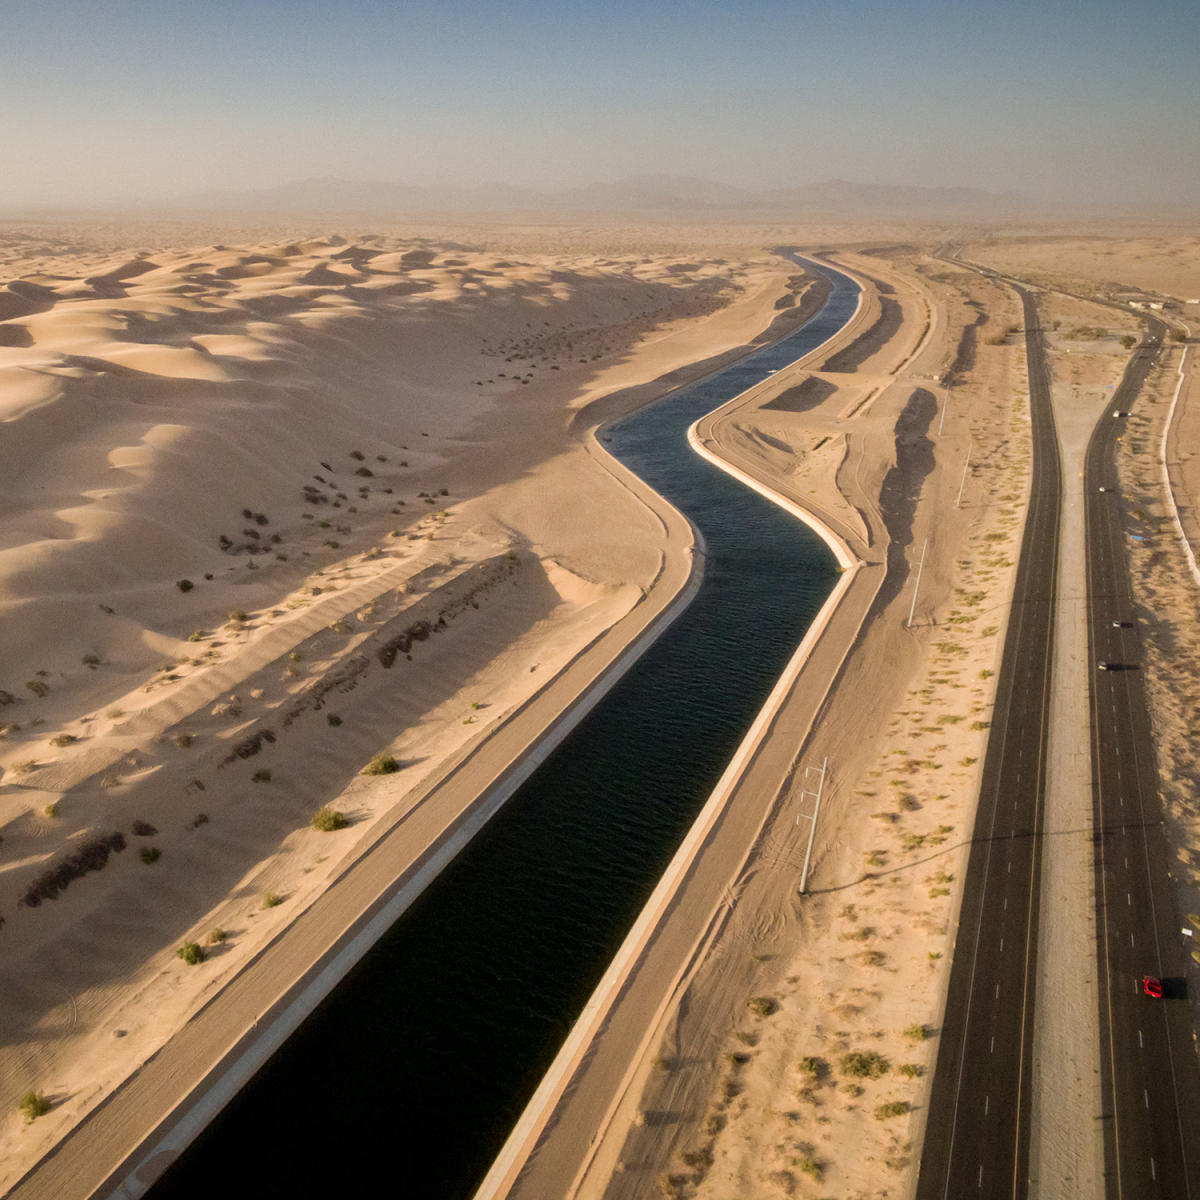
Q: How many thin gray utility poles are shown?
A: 4